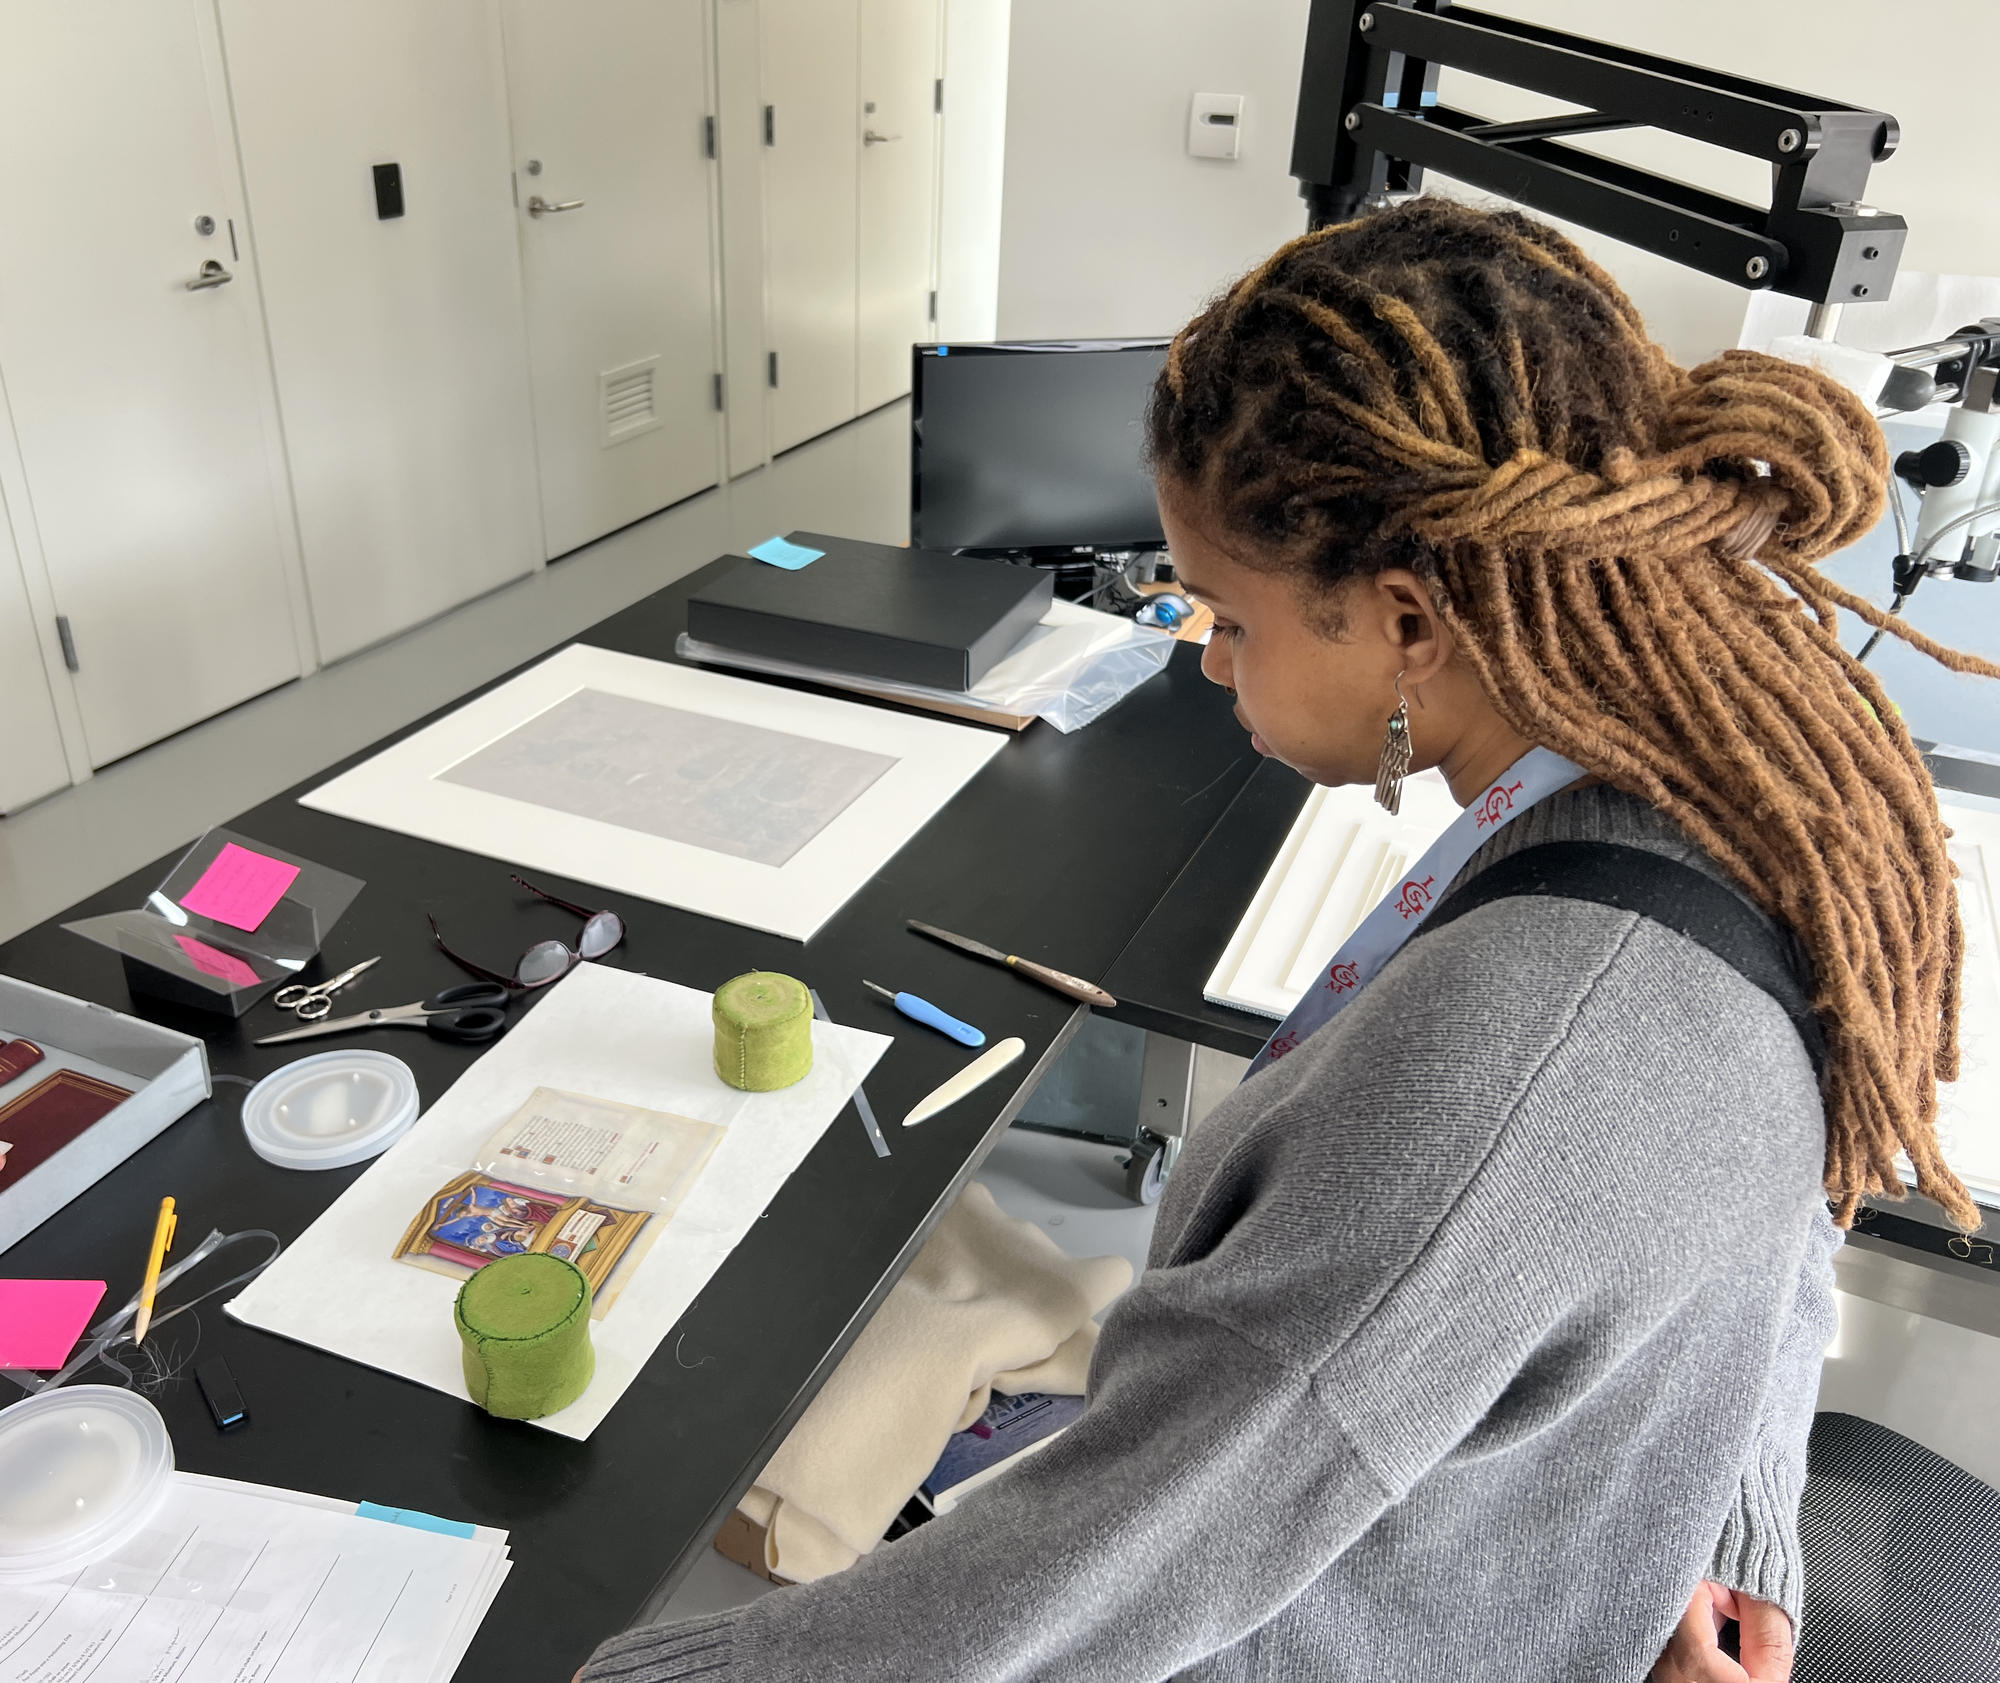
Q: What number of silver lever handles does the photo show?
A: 3